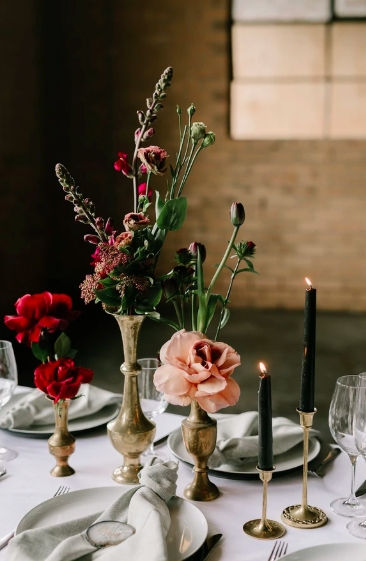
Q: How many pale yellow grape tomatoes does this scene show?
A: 0